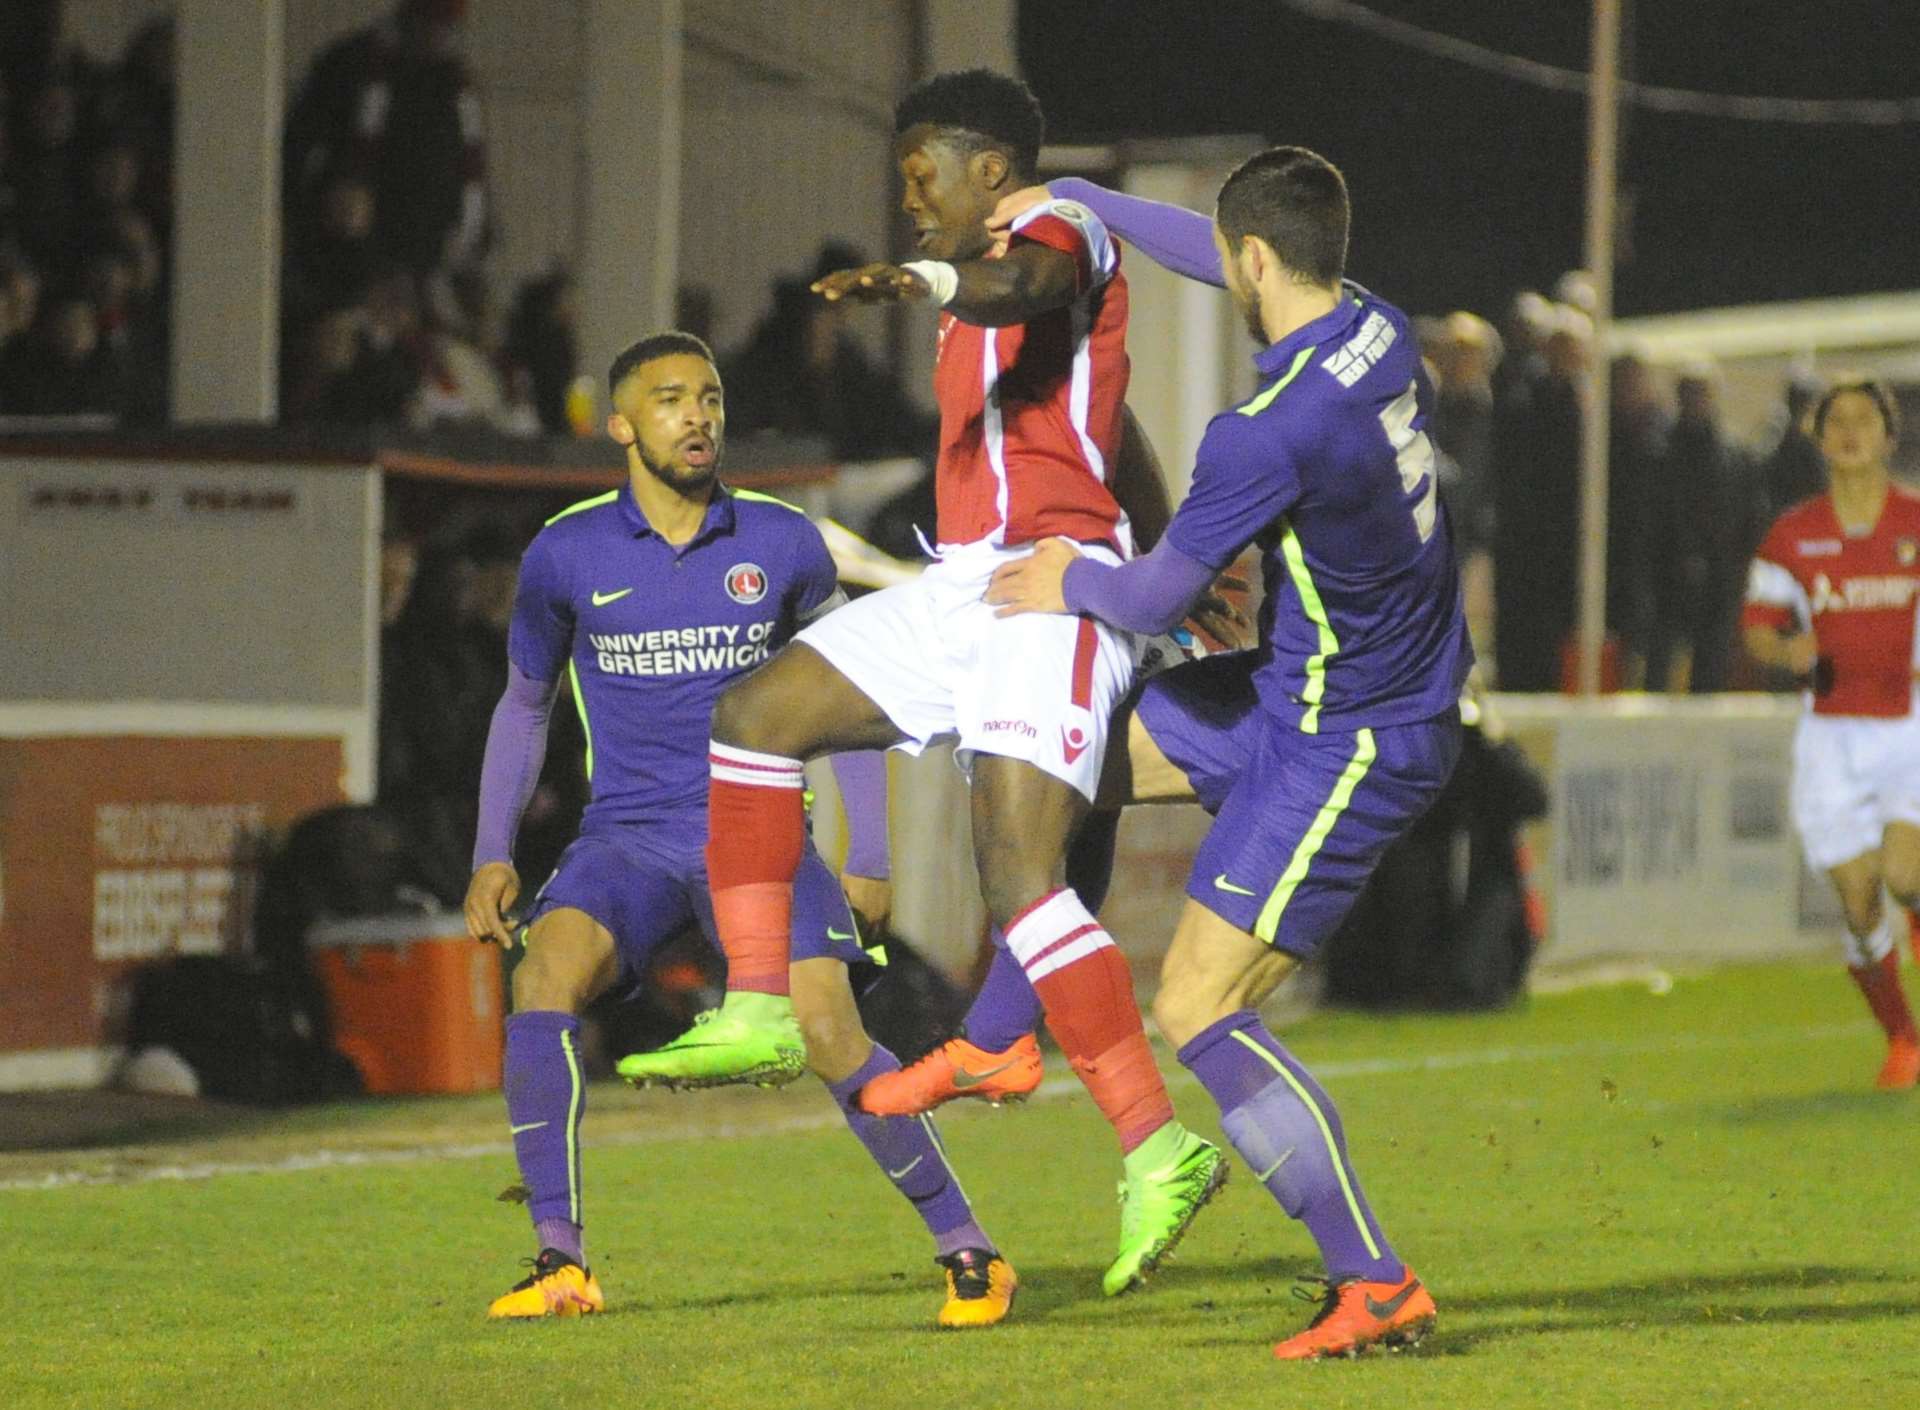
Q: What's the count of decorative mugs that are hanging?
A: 0